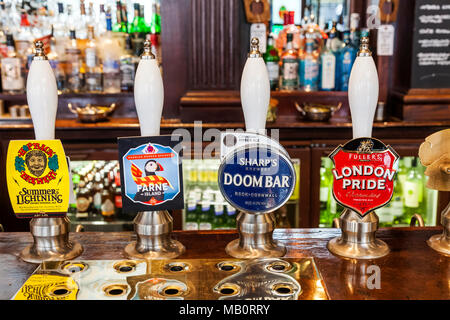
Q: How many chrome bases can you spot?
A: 5